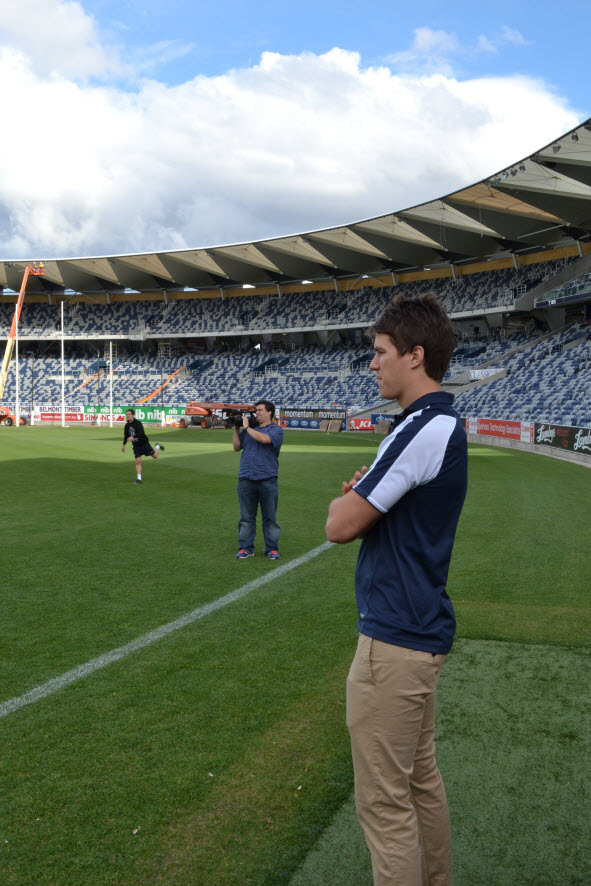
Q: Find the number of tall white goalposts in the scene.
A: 3